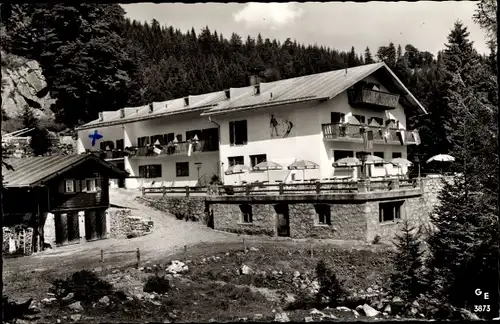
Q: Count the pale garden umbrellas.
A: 7